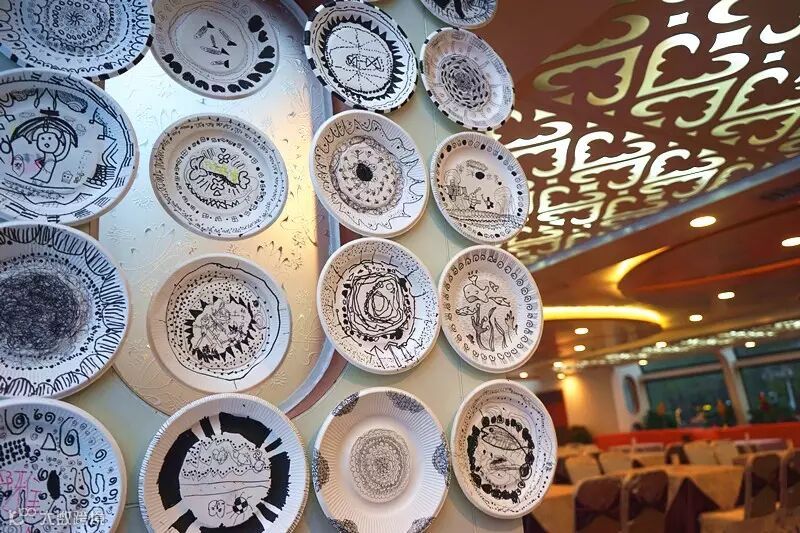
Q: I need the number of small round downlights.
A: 12